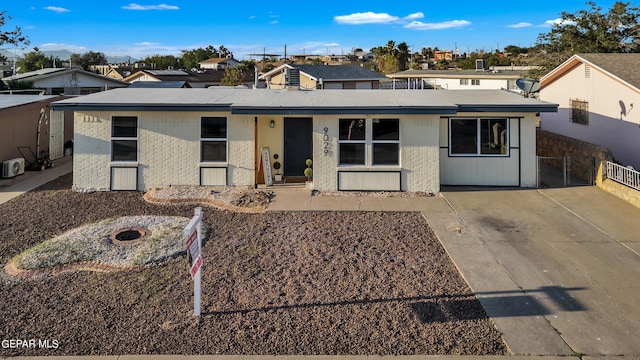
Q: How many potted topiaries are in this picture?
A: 2